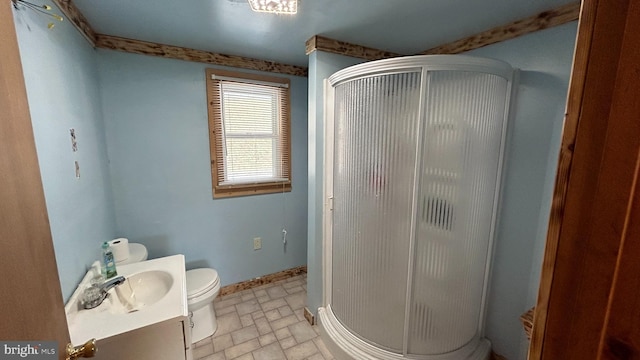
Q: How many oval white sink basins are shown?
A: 1